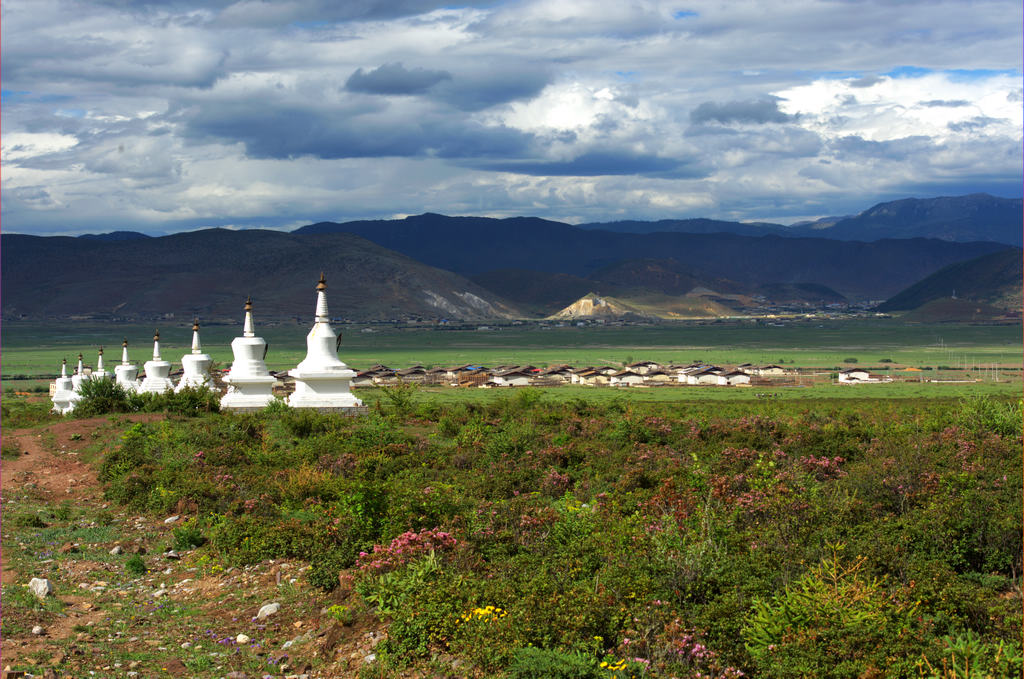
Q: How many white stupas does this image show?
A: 8